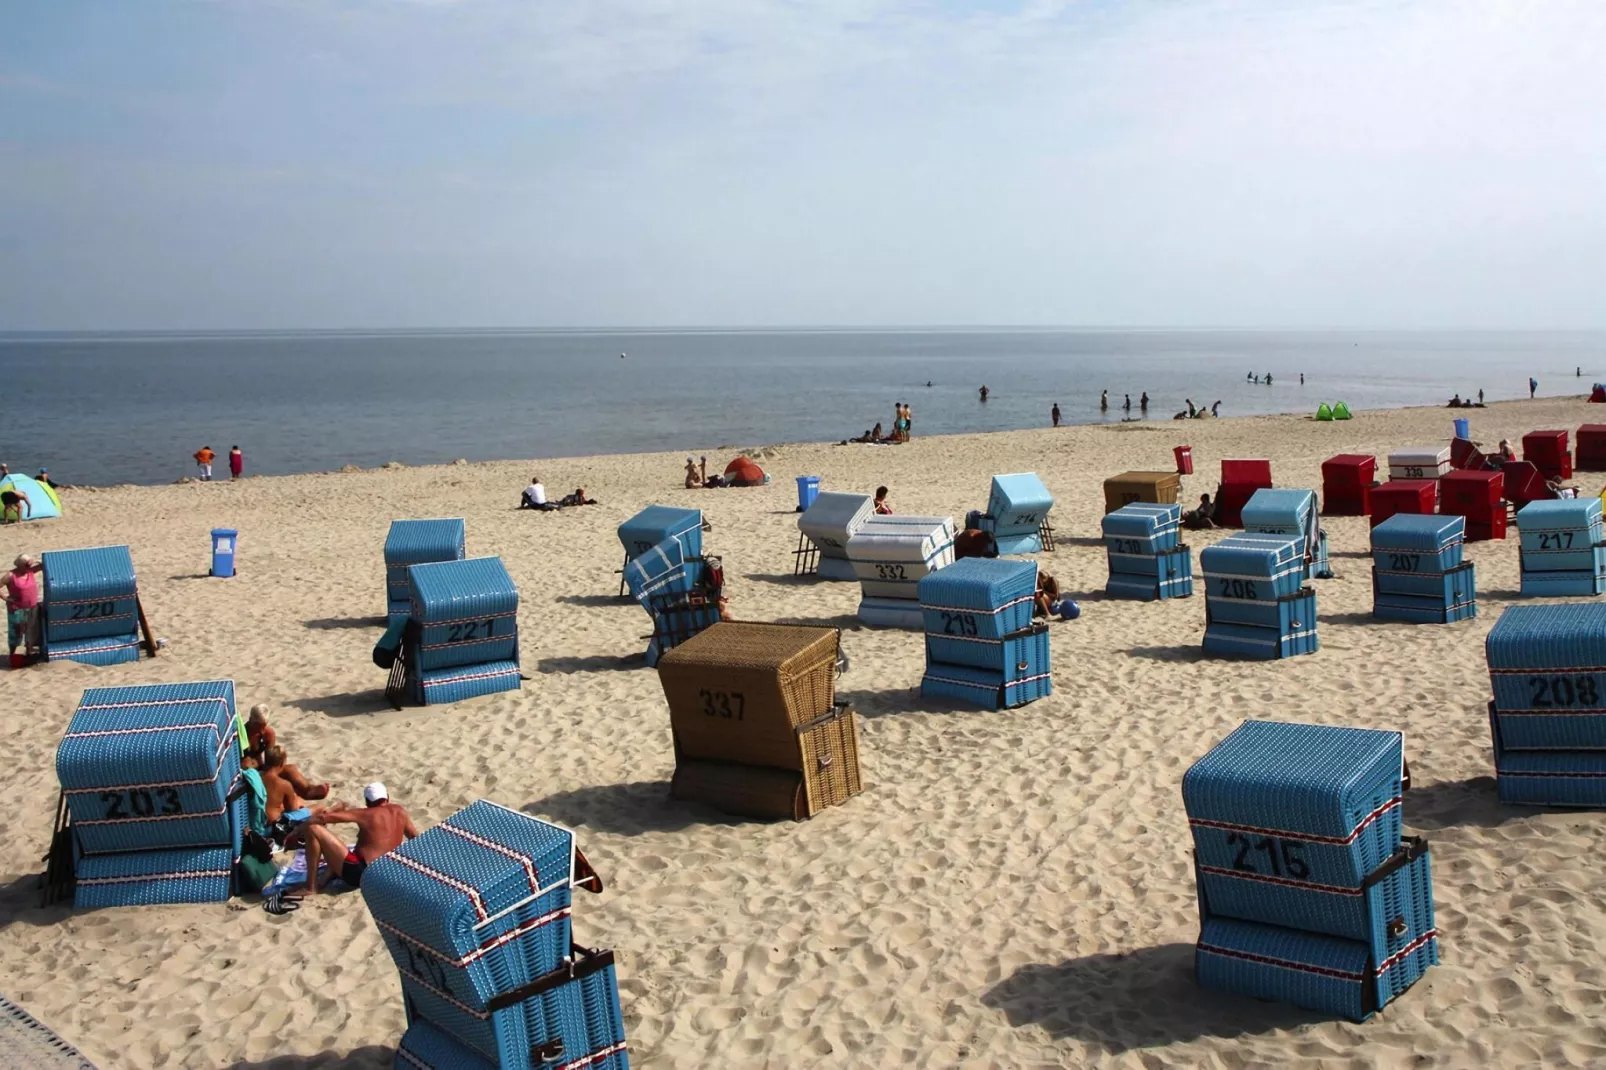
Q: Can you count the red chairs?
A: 8